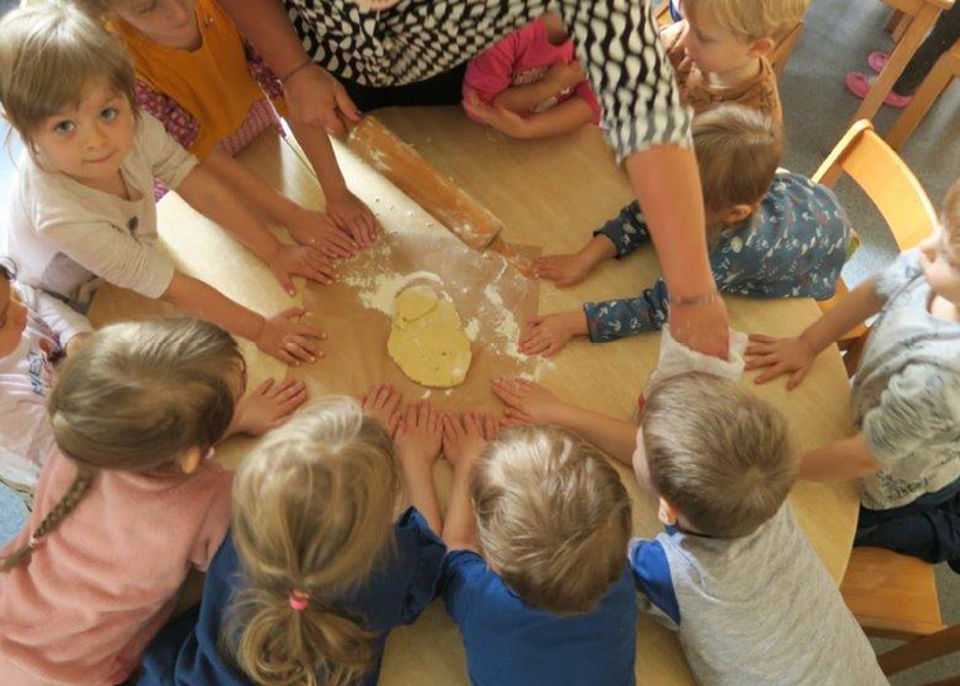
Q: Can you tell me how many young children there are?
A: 11